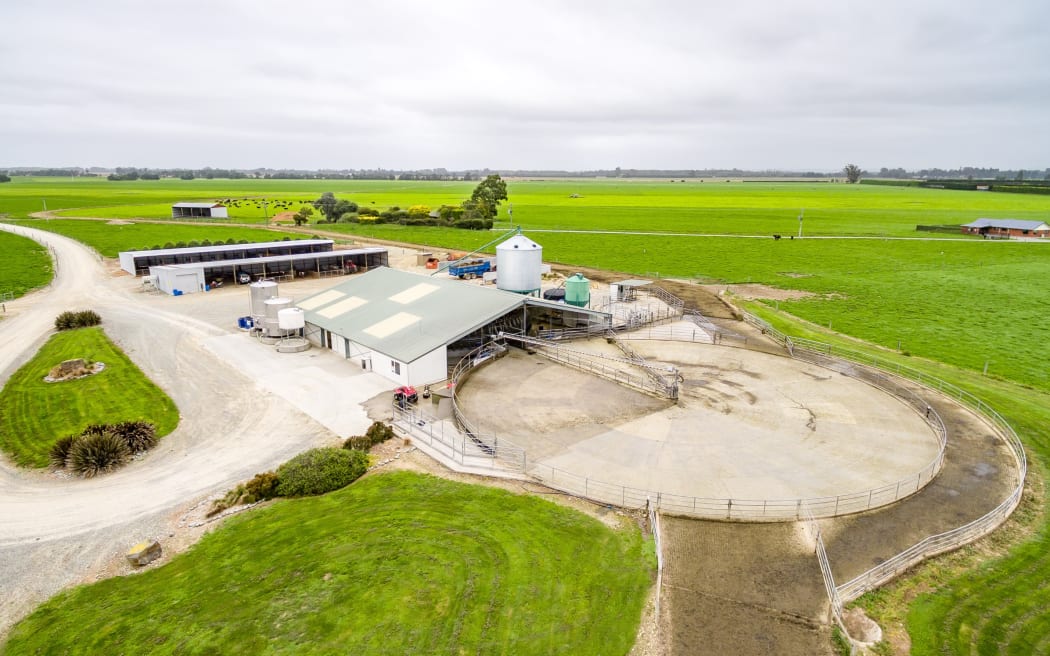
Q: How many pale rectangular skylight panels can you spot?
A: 4